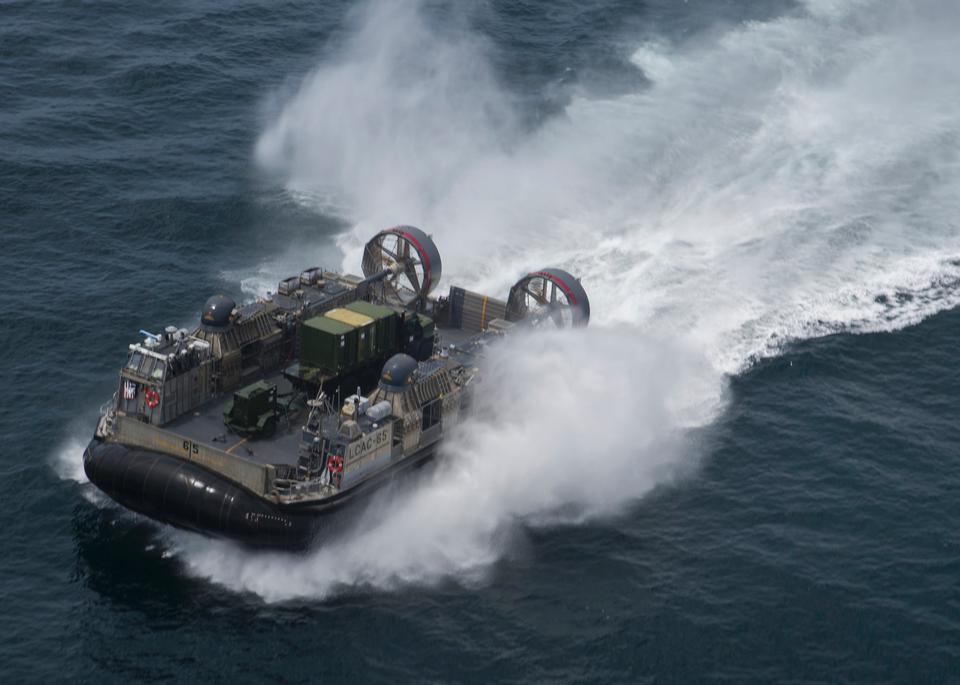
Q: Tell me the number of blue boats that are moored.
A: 0